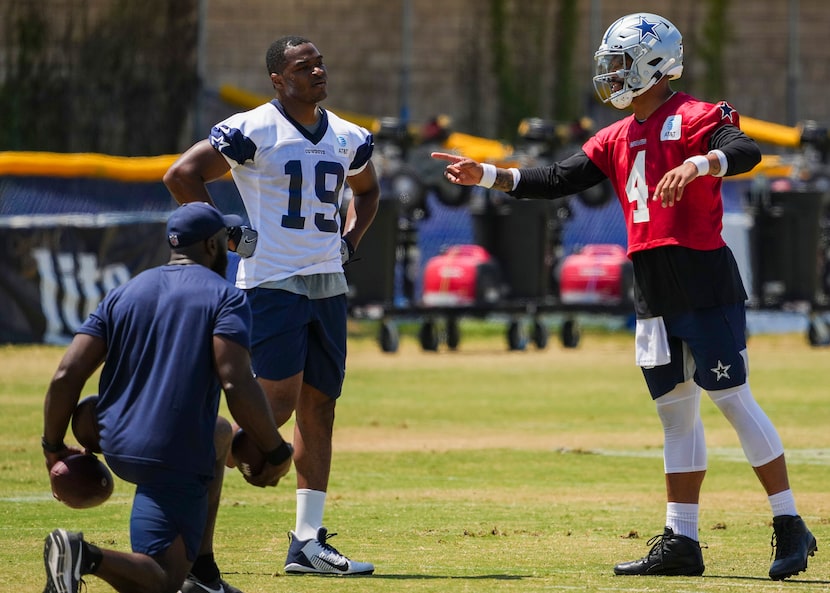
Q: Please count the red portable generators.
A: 2